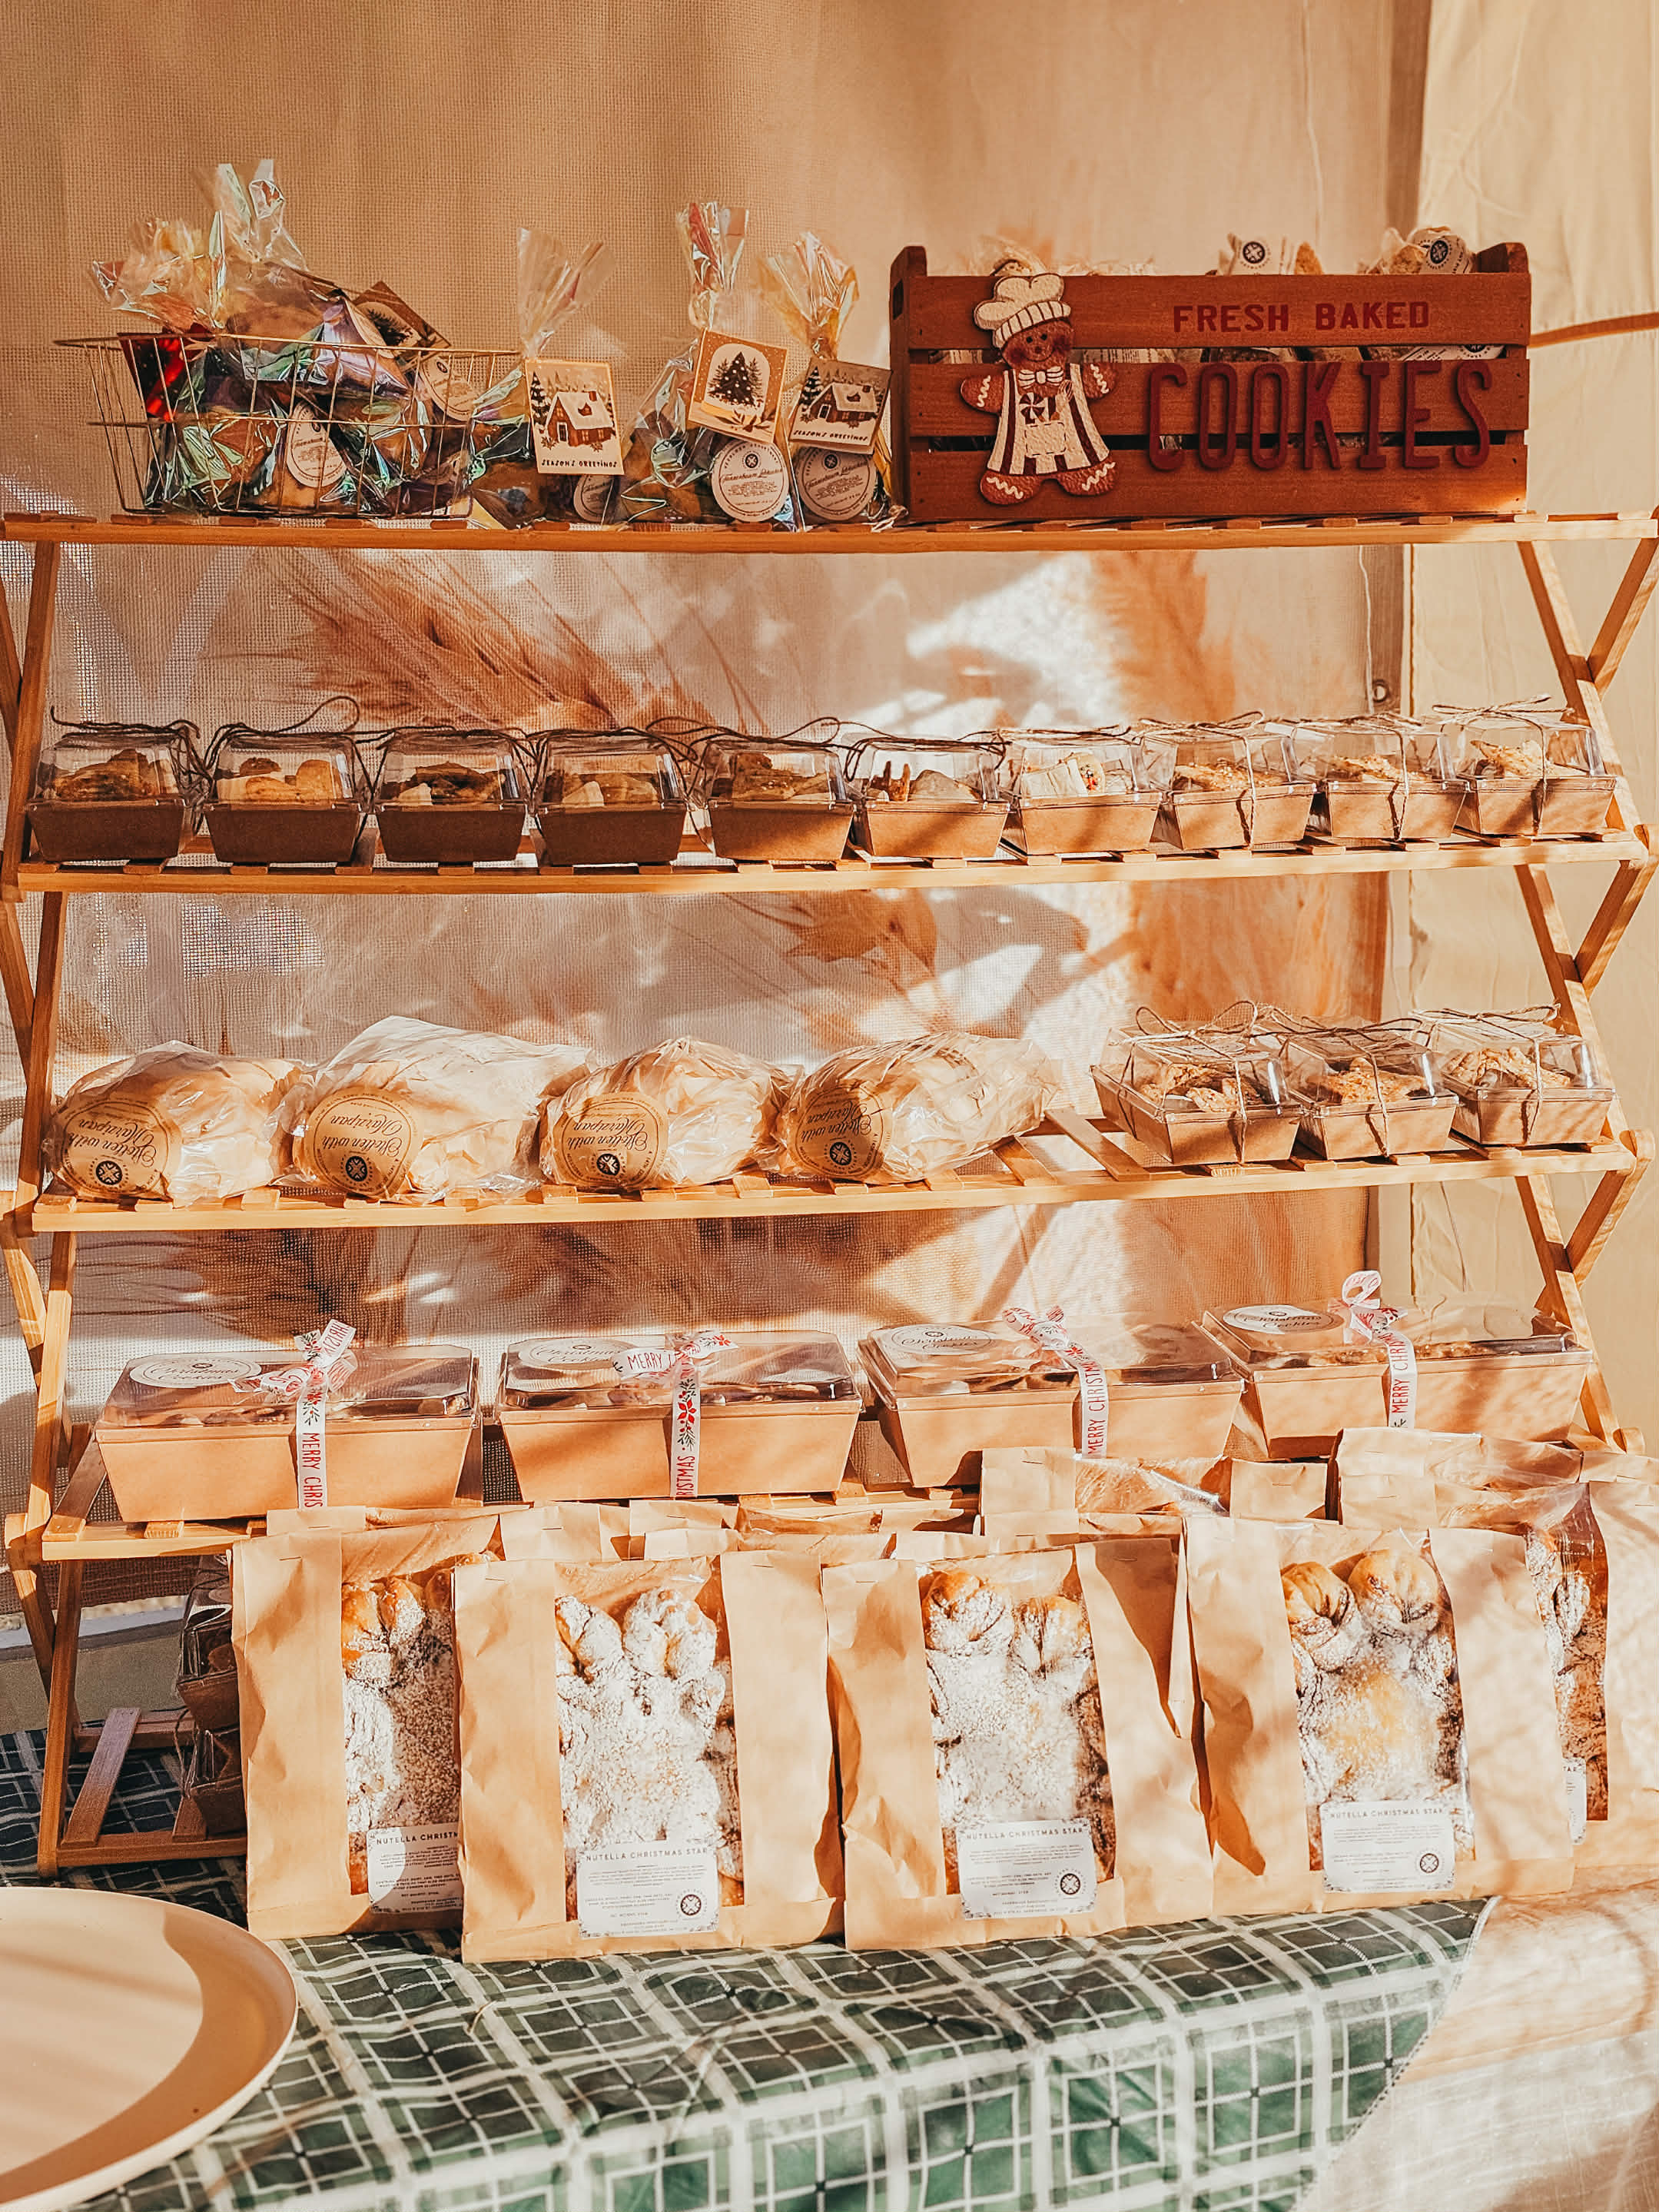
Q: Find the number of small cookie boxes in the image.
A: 13